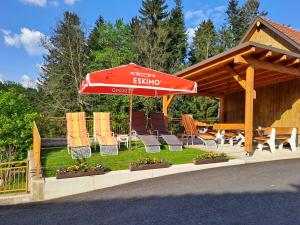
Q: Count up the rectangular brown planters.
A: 3